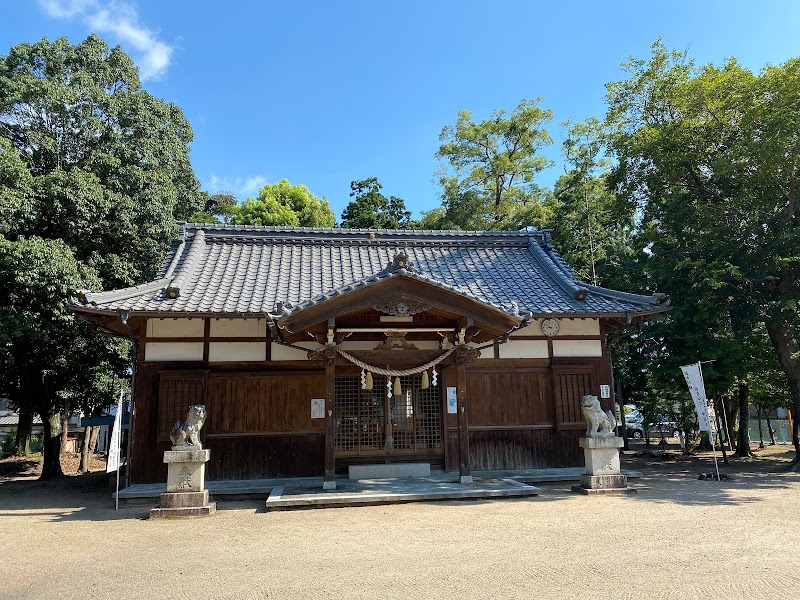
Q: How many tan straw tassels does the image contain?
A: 3